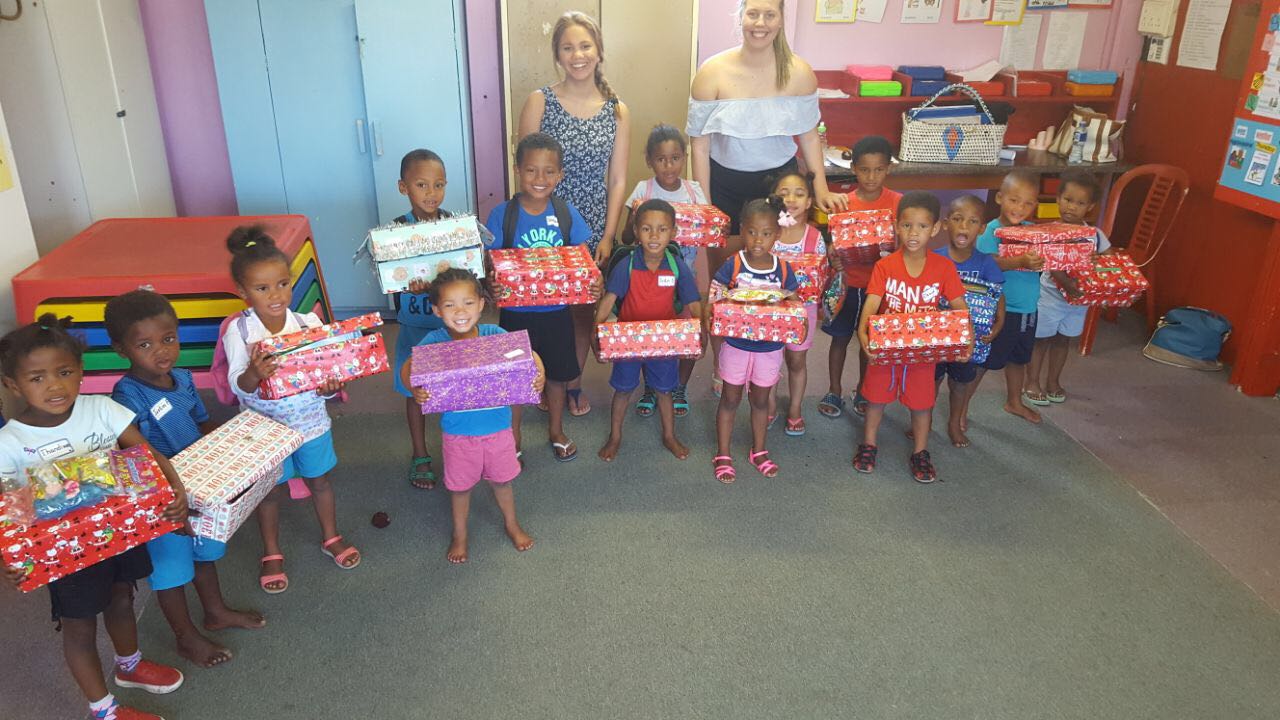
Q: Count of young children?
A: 15